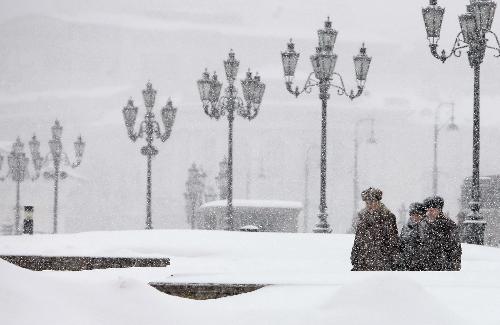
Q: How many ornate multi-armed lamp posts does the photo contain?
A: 6